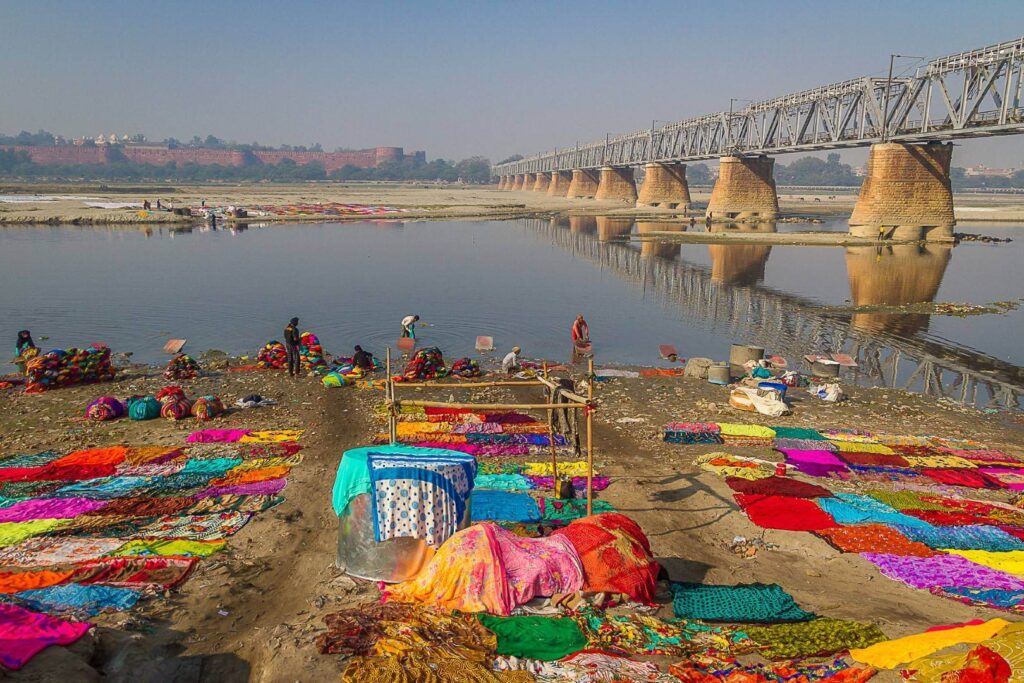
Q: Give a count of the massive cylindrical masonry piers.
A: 11